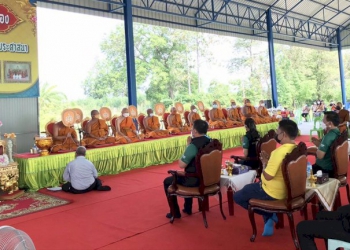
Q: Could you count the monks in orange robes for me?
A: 10